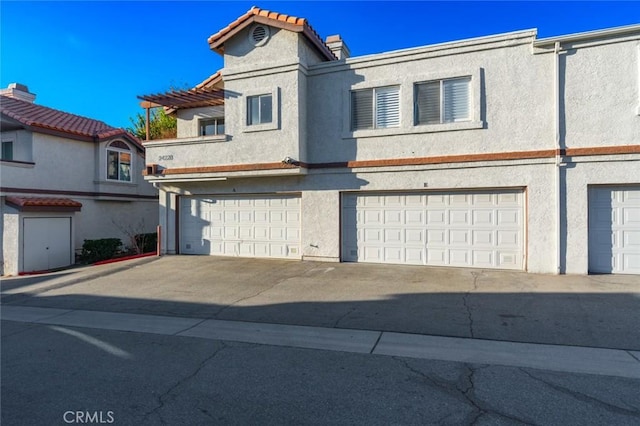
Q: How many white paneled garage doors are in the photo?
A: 3